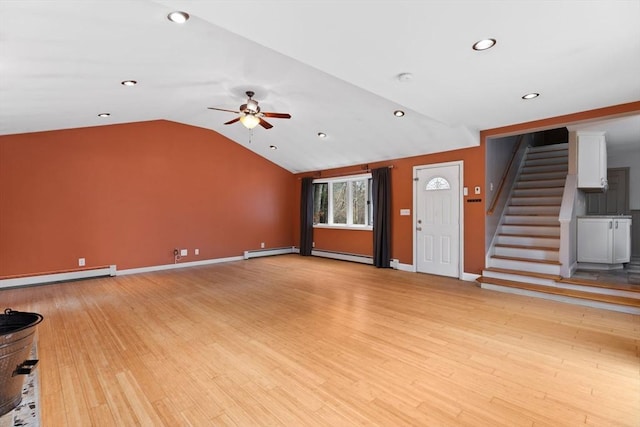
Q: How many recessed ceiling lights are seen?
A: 8